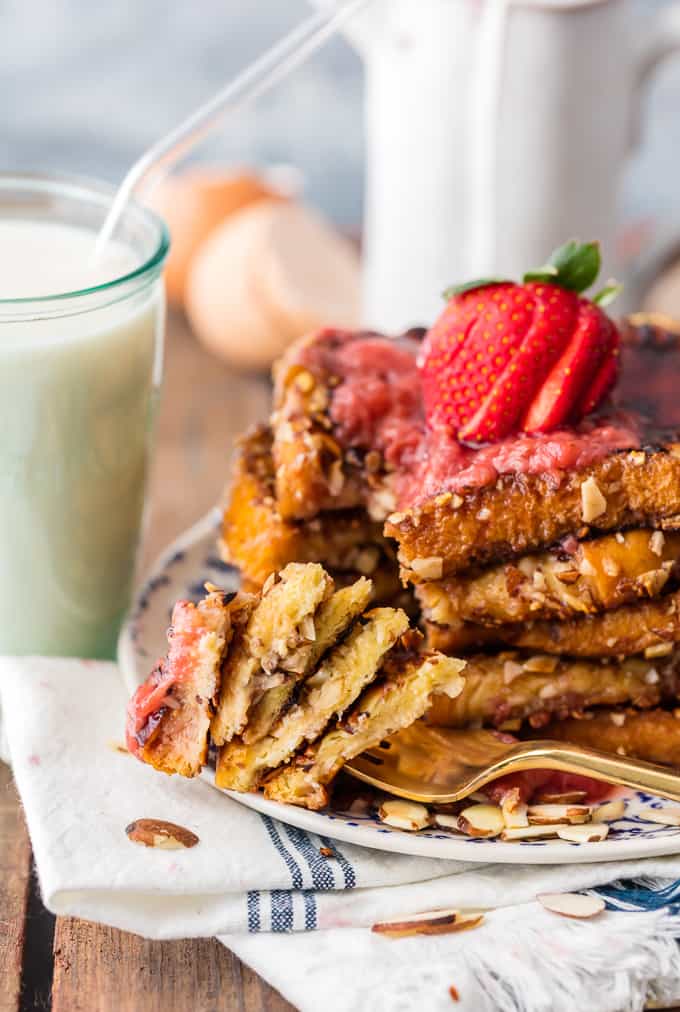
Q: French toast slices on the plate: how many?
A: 5